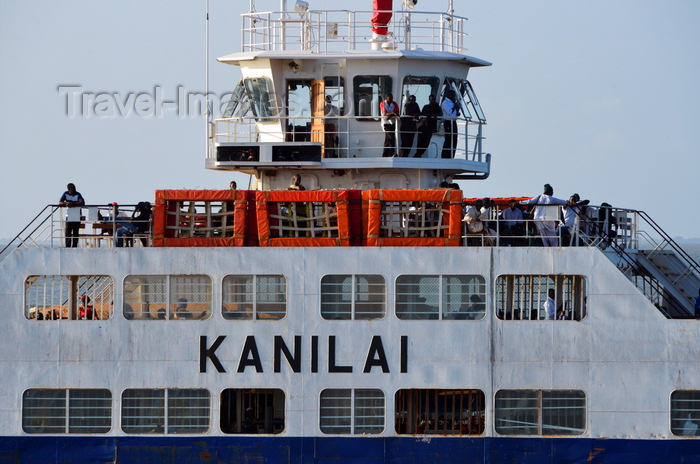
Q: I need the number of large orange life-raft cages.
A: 3